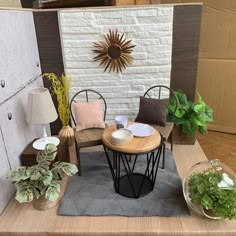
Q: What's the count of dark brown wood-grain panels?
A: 2